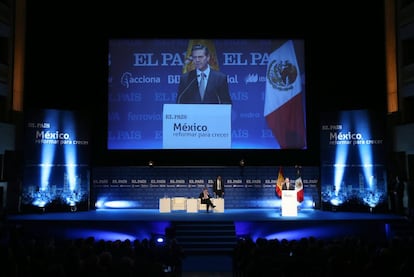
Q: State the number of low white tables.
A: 3